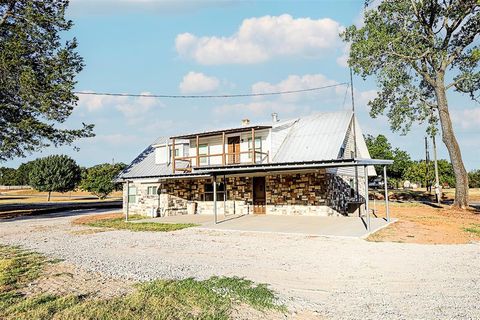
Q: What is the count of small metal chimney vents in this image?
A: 1